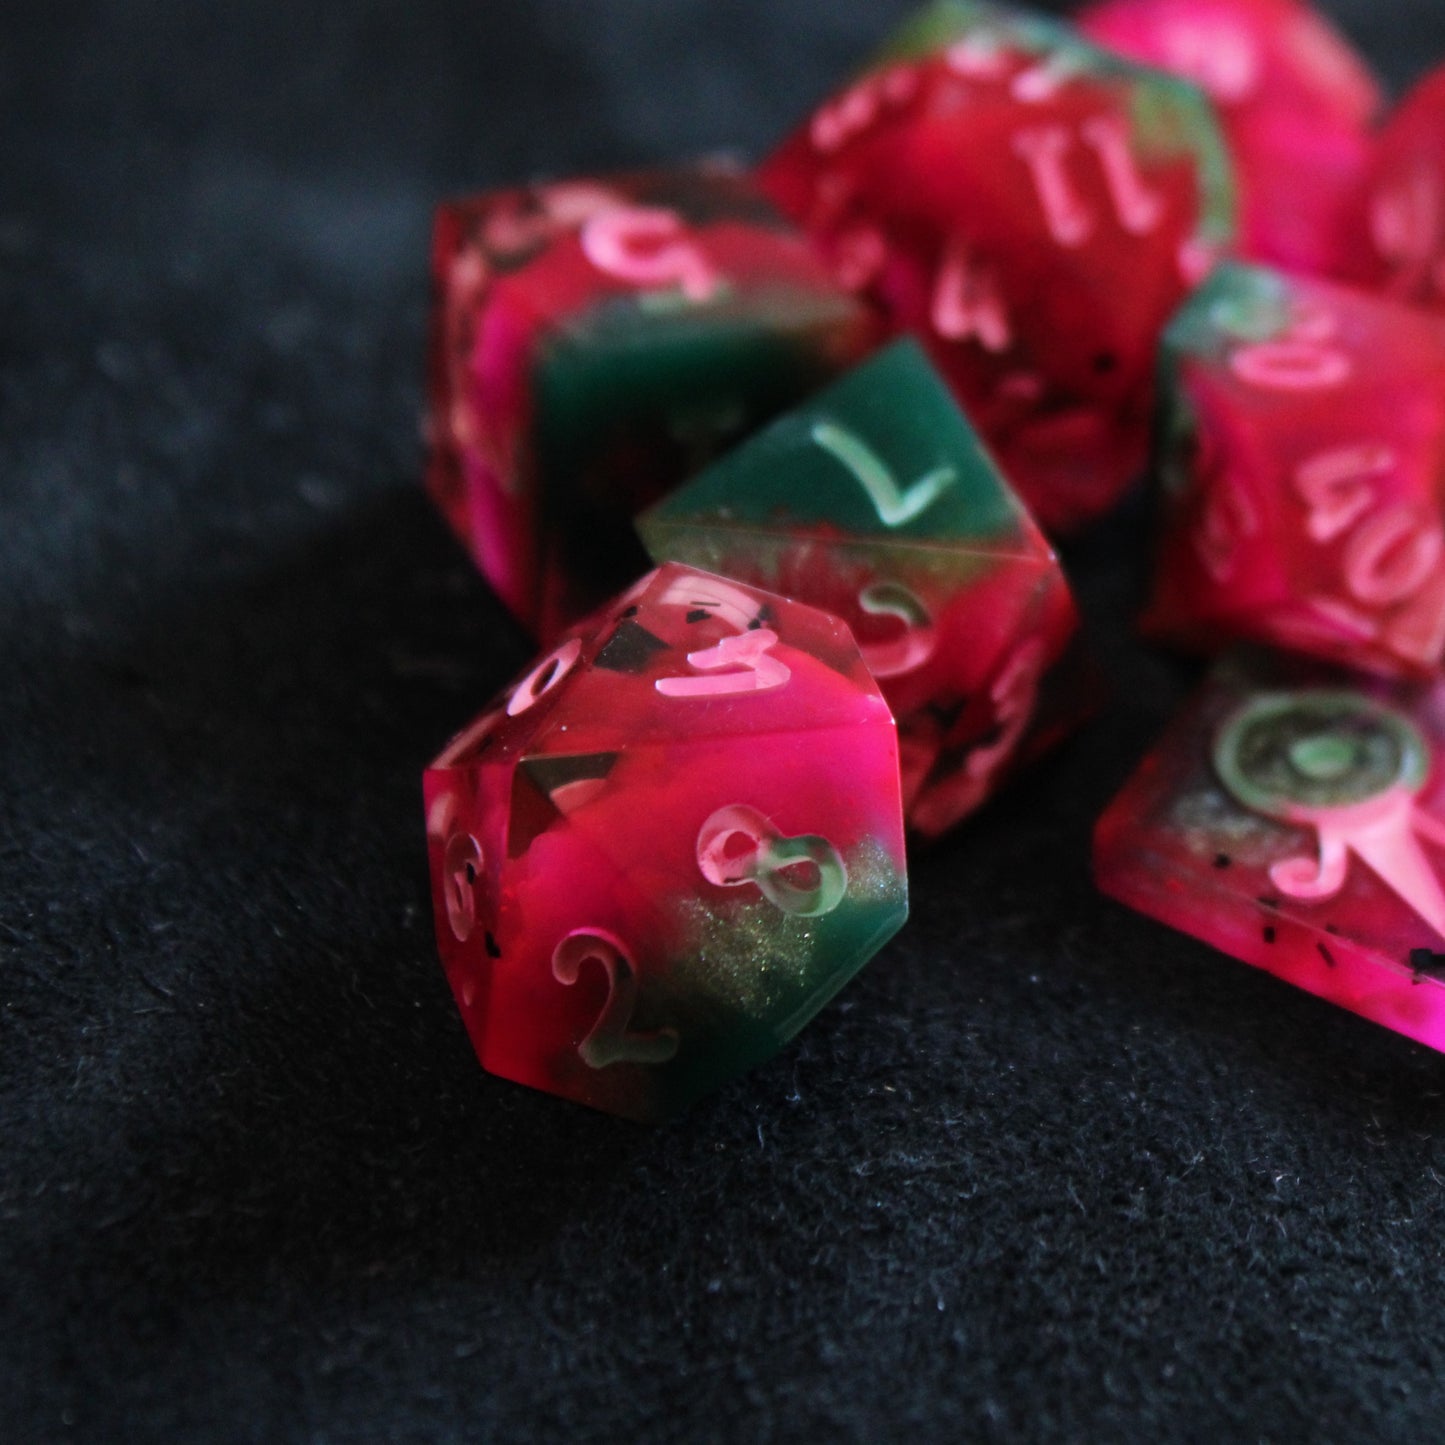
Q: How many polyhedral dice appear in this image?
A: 8